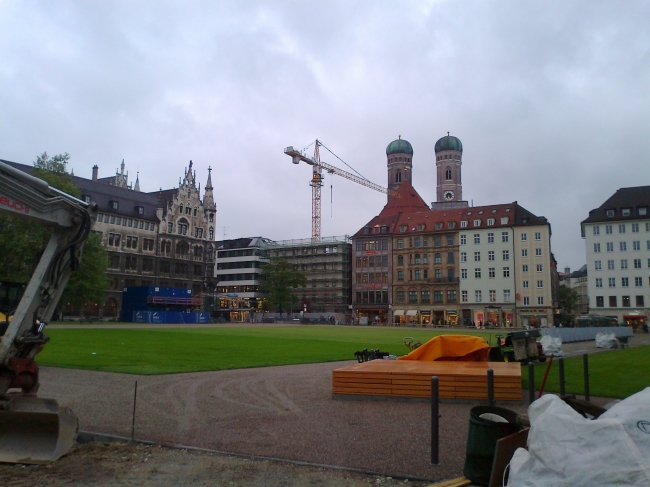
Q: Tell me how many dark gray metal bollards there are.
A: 5